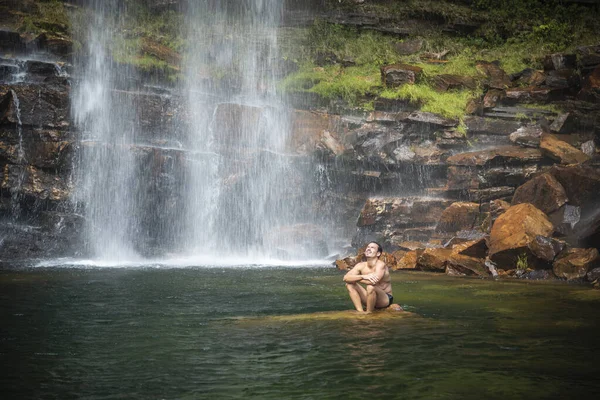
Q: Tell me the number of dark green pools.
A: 1